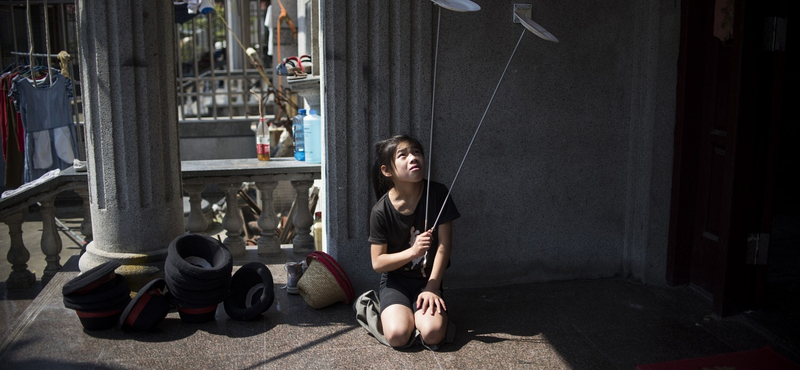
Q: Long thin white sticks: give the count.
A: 2